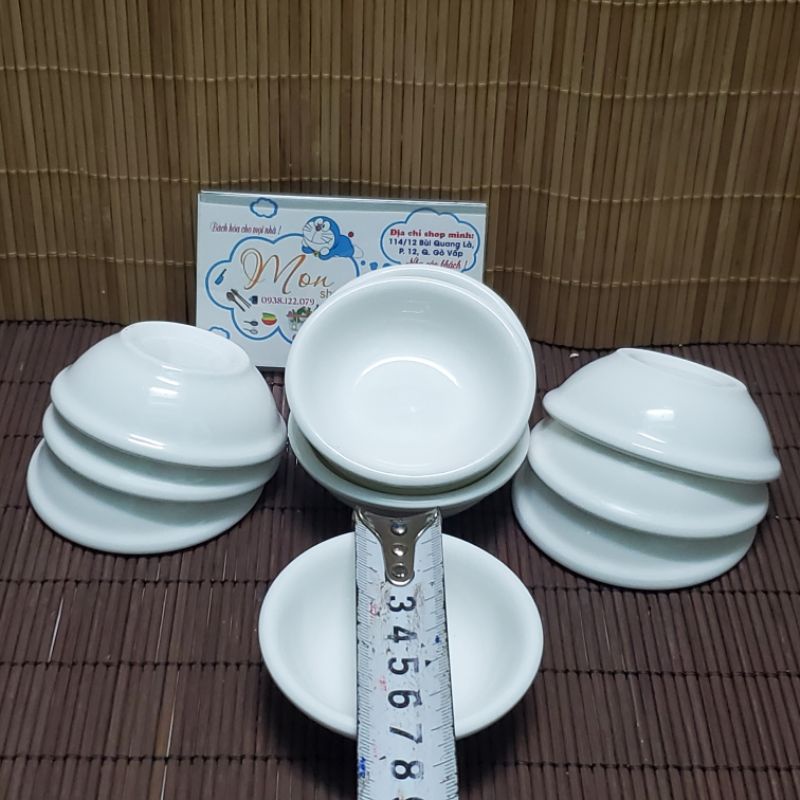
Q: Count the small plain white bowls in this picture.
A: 10